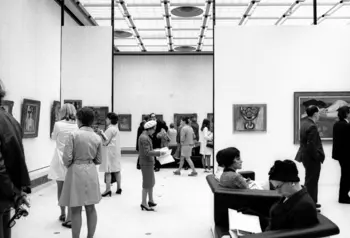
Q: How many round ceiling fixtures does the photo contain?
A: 3